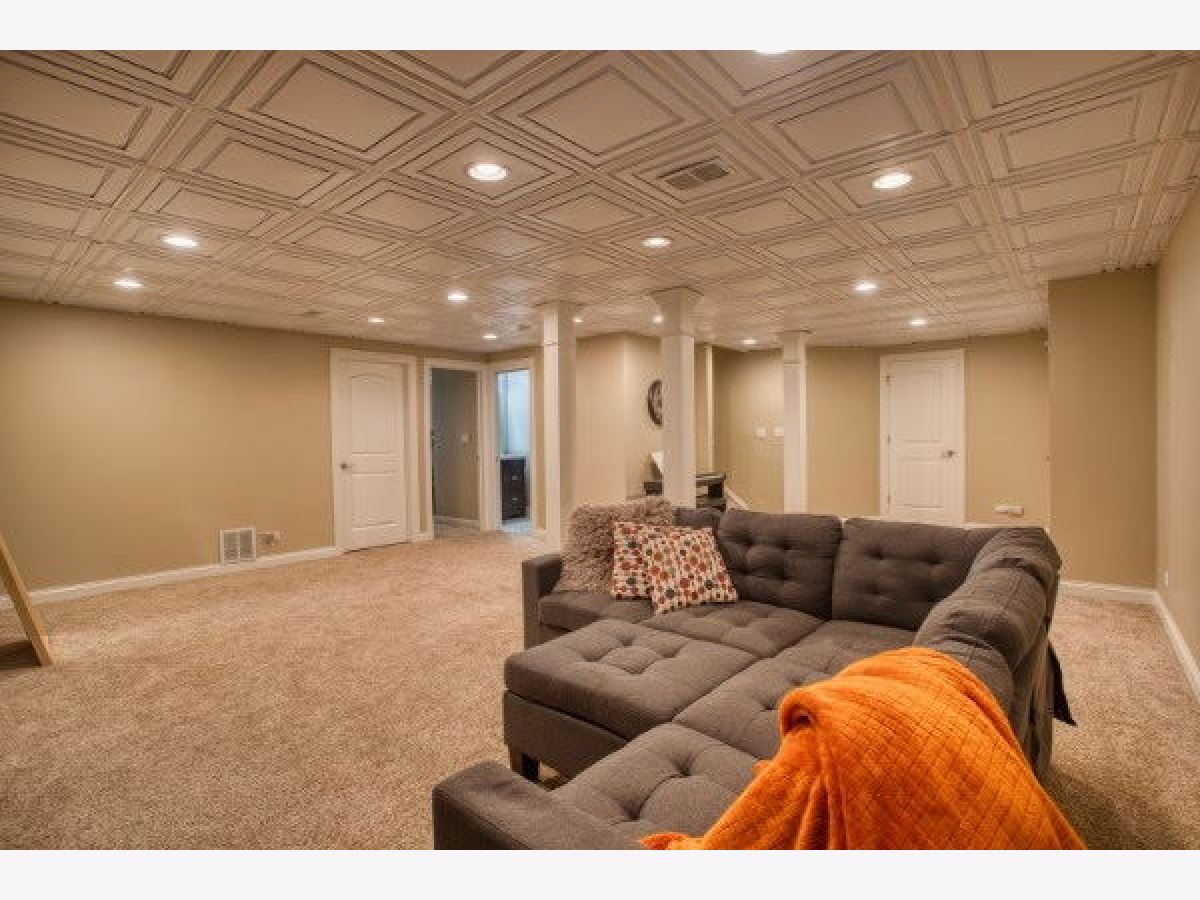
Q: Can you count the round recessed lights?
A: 14